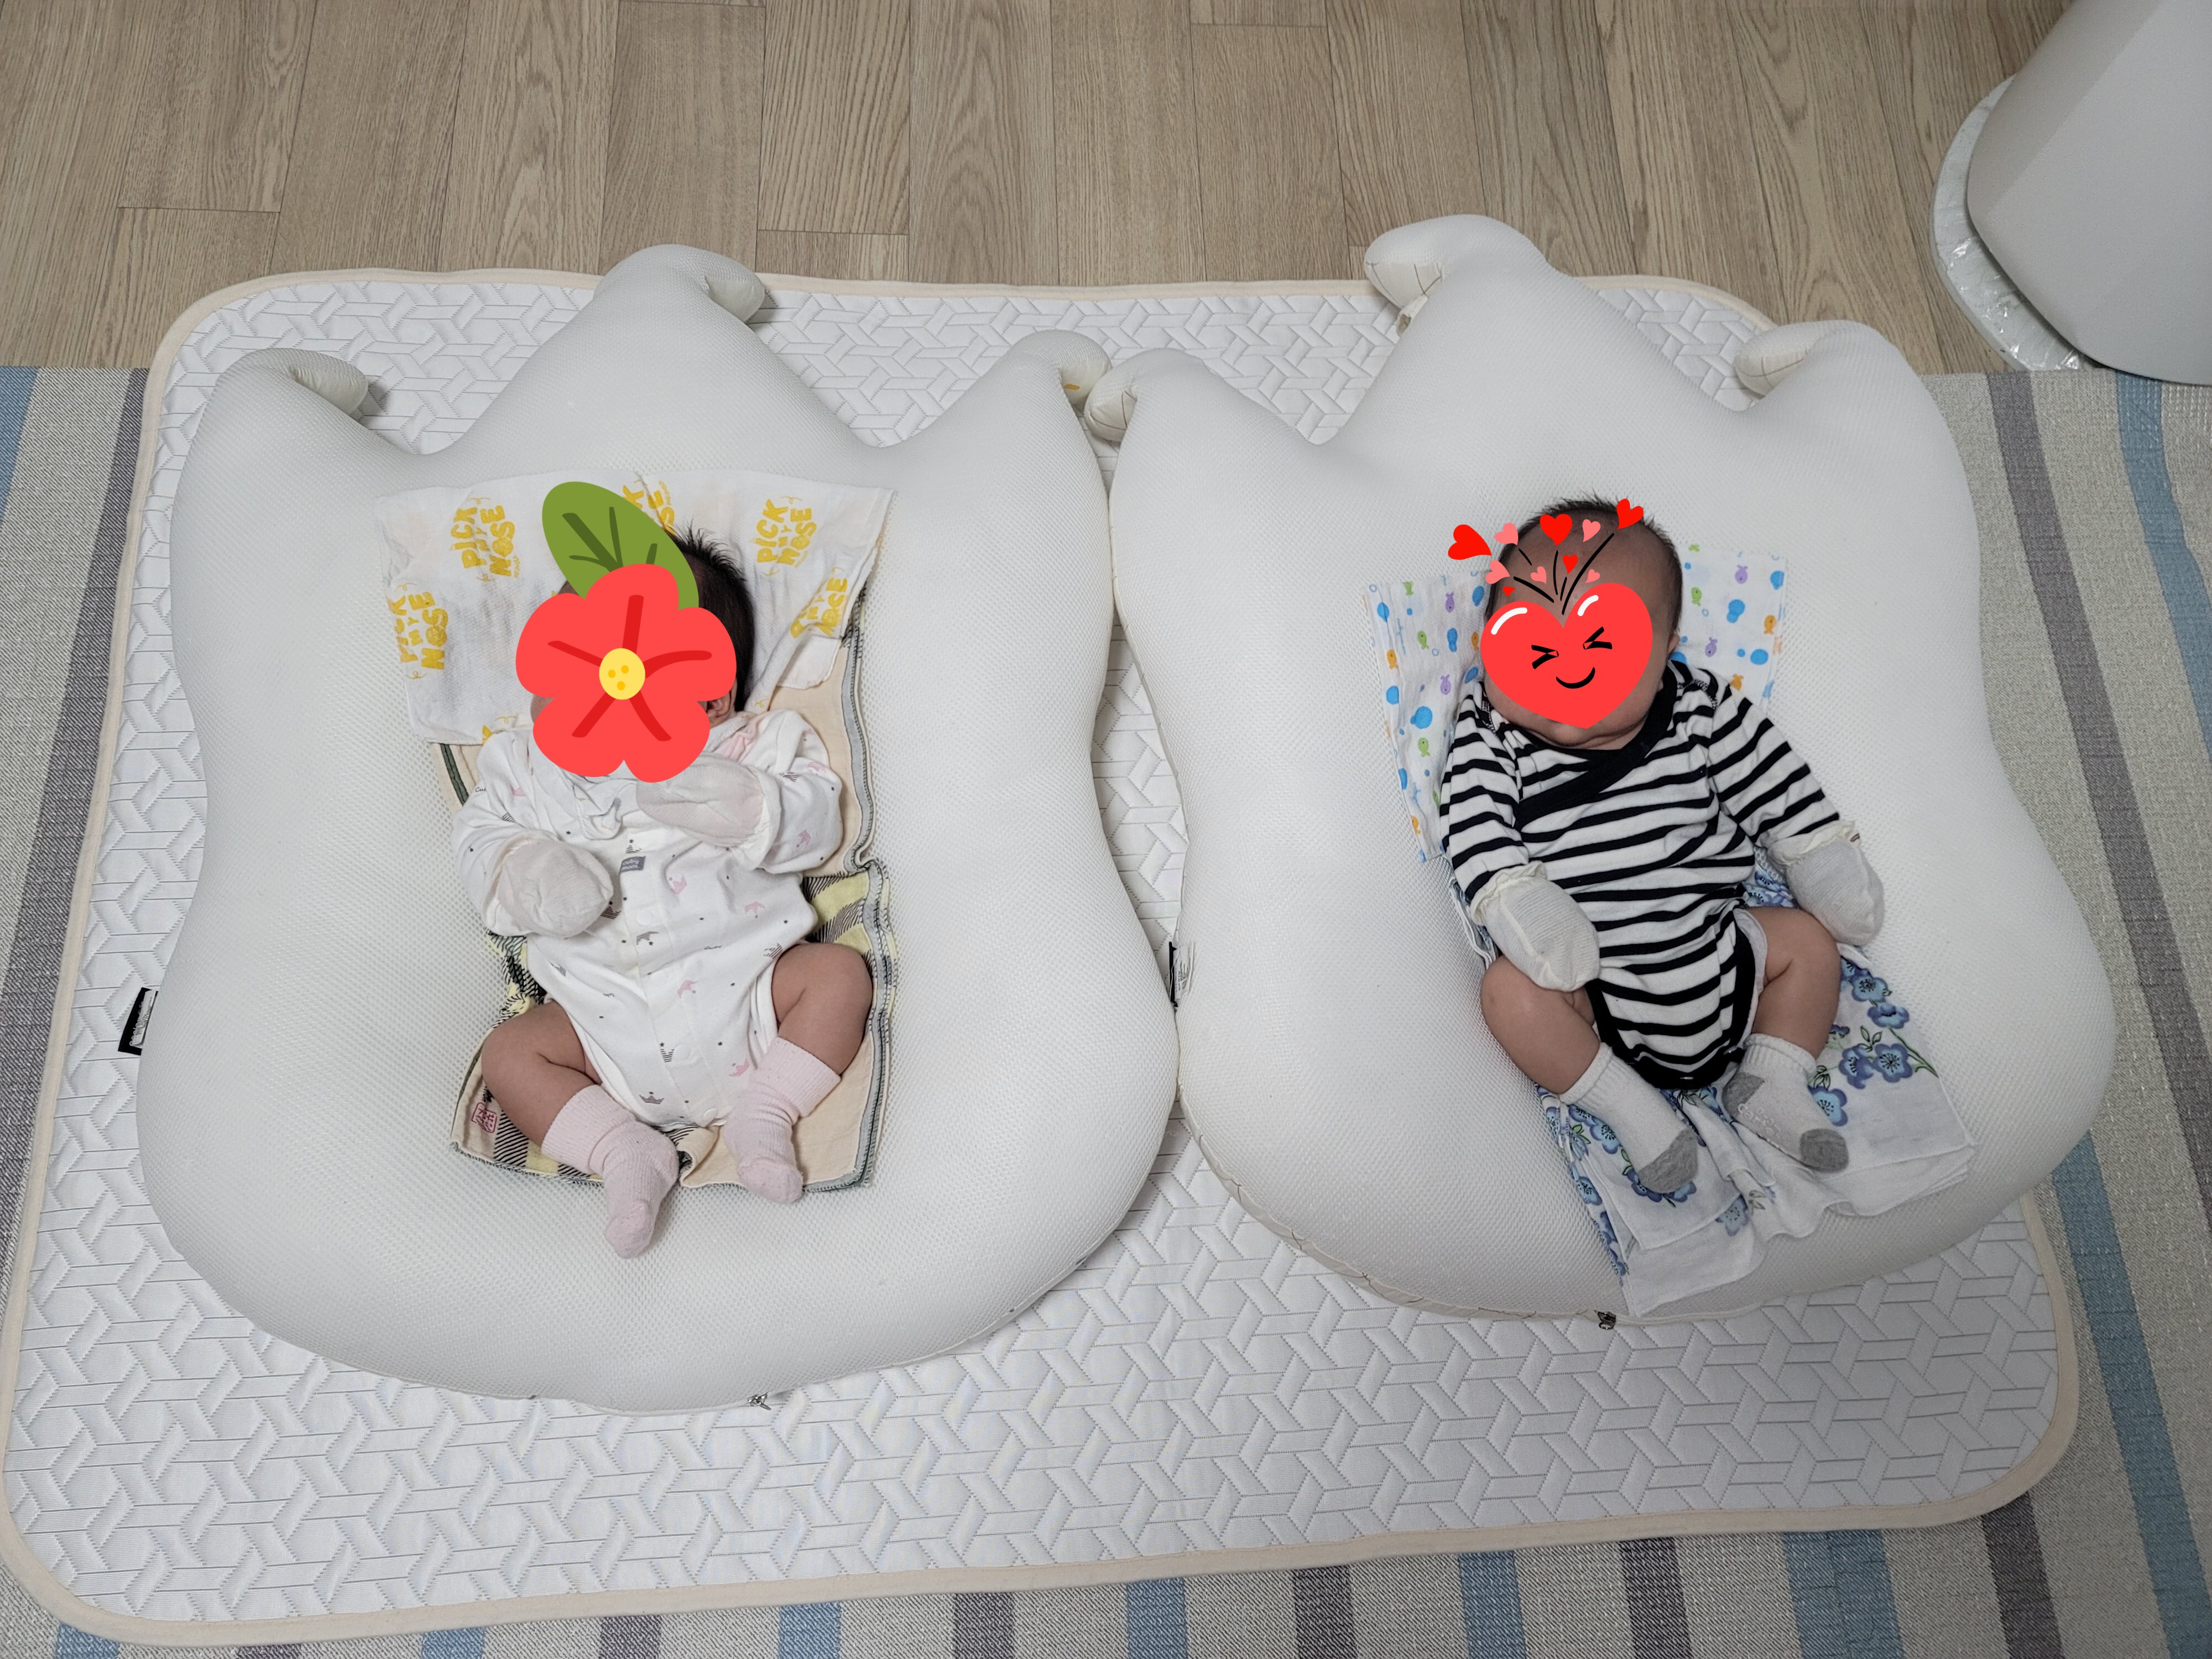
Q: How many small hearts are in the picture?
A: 10